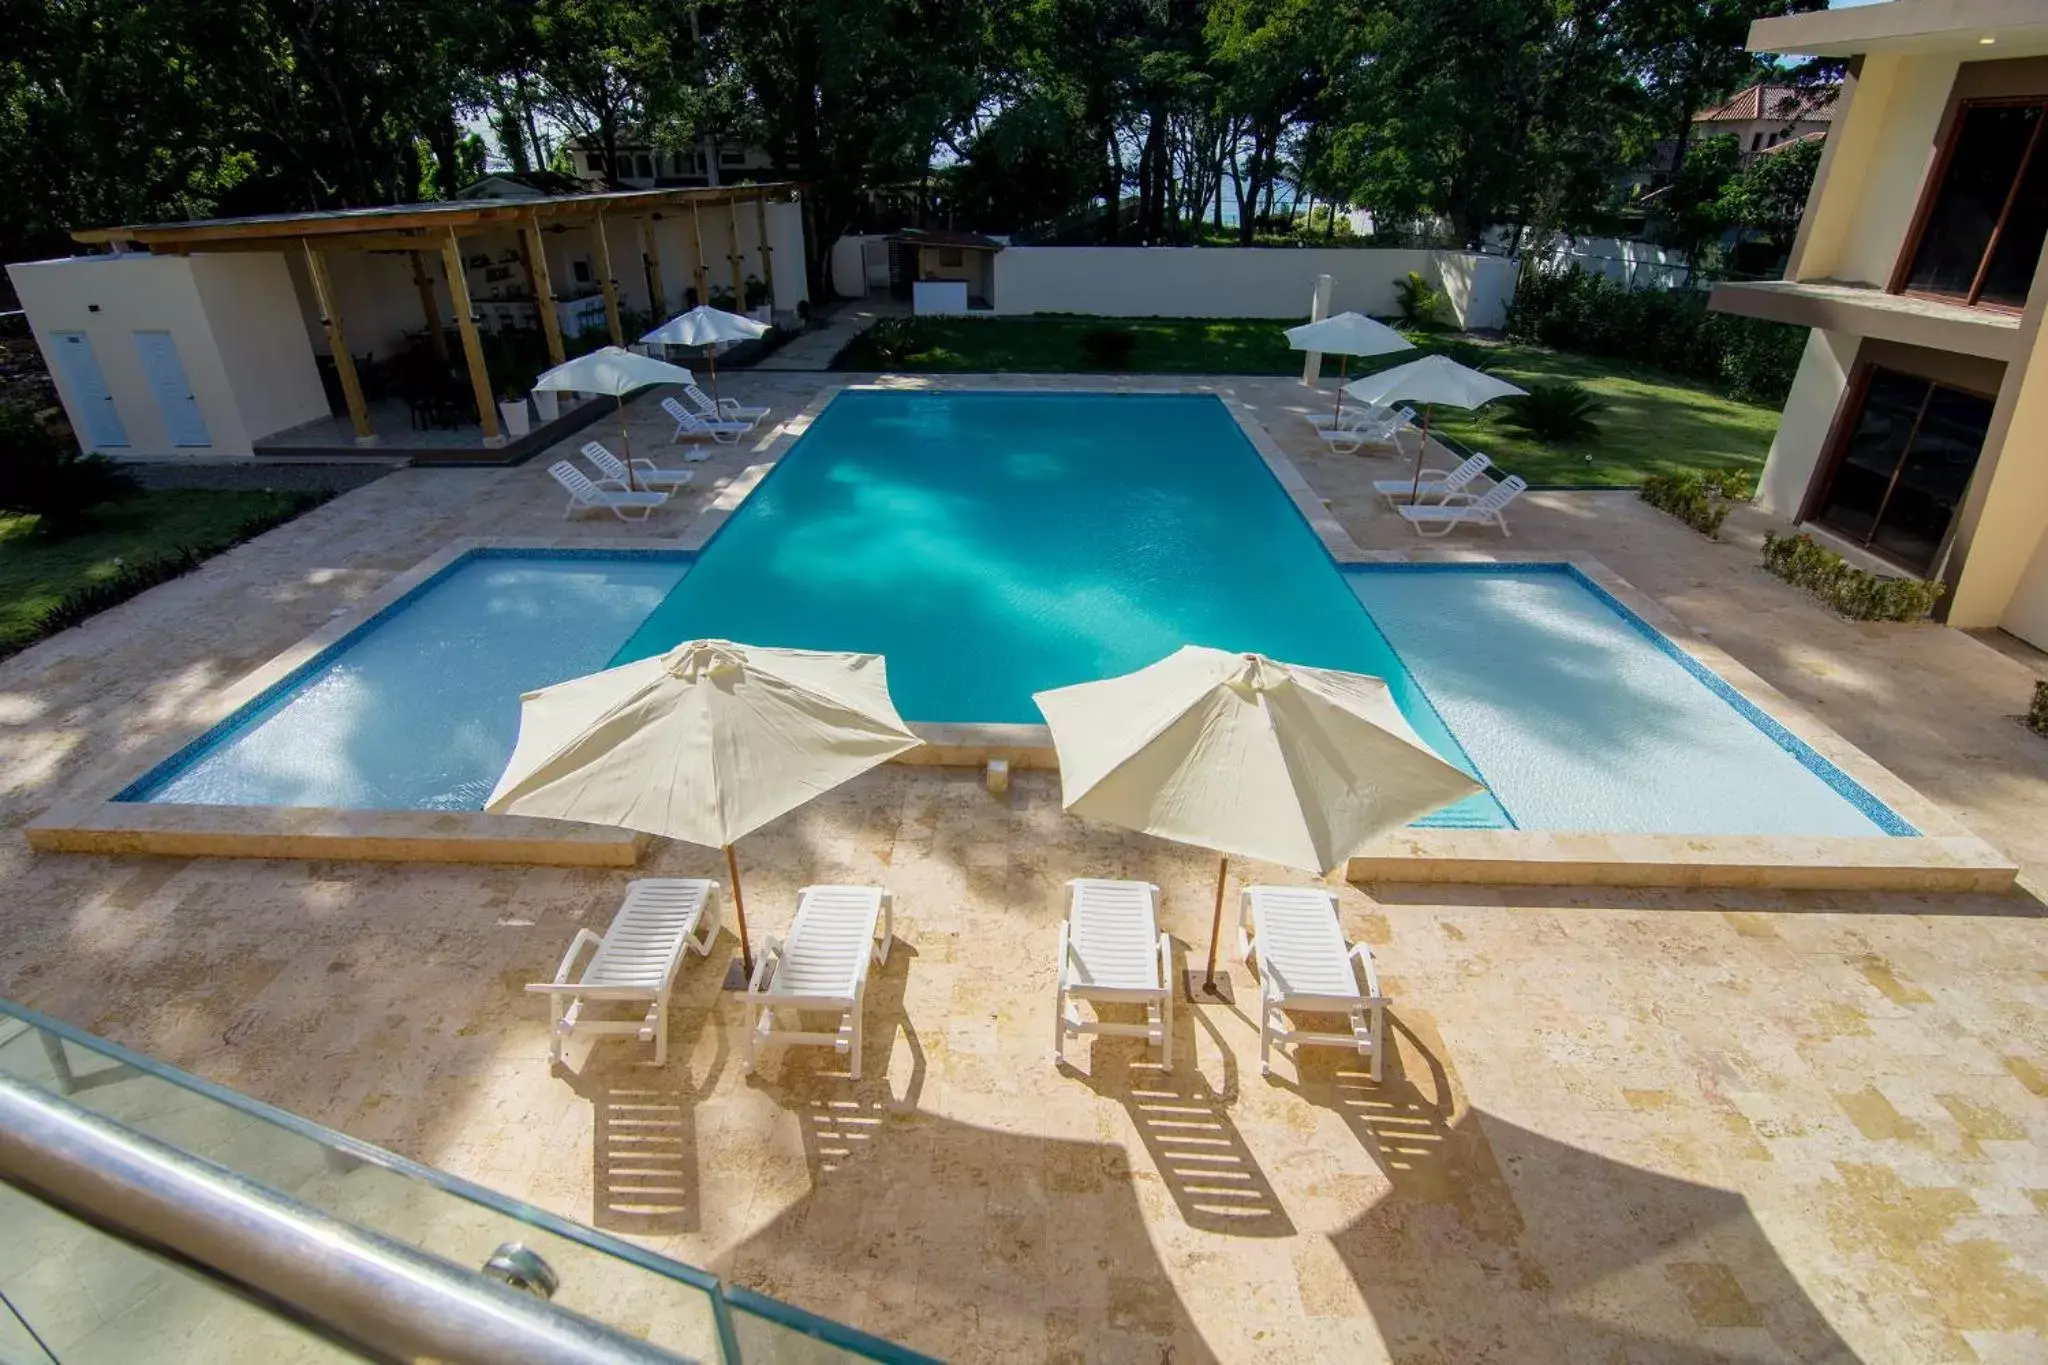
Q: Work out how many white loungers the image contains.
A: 12